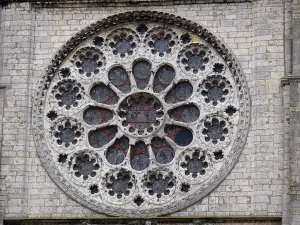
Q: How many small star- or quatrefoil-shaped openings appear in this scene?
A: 12